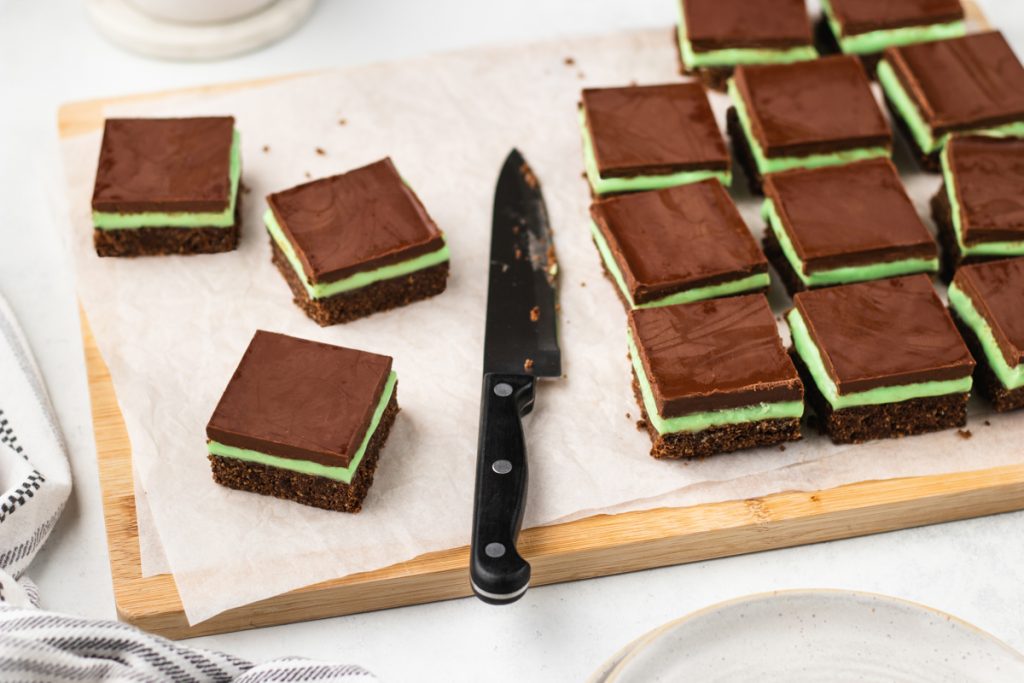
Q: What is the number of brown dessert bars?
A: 14